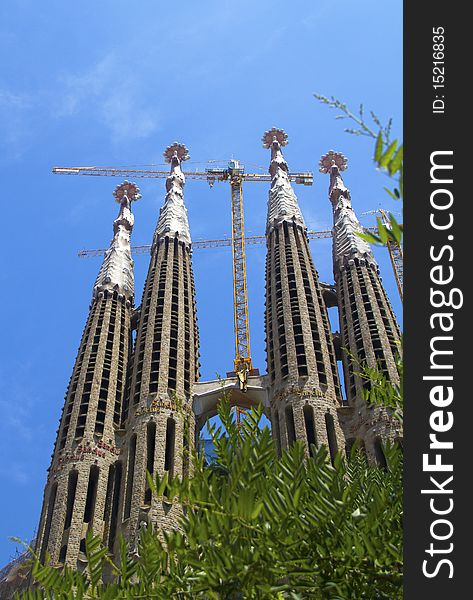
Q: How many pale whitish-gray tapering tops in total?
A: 4